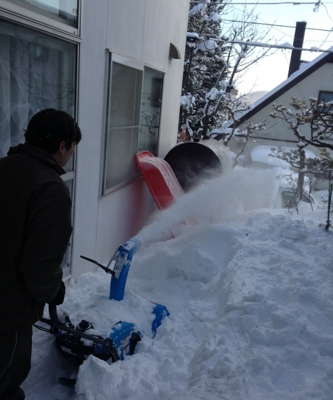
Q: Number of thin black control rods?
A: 1